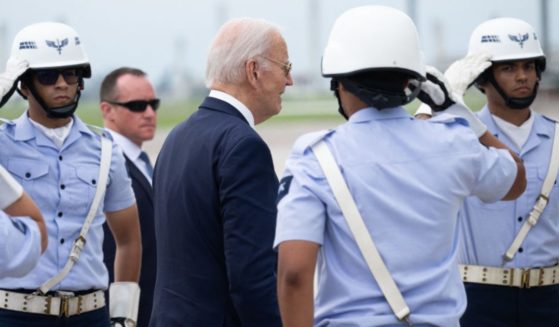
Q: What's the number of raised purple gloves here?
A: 0